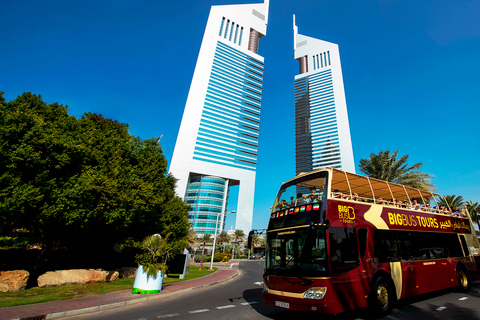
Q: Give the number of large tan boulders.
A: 2